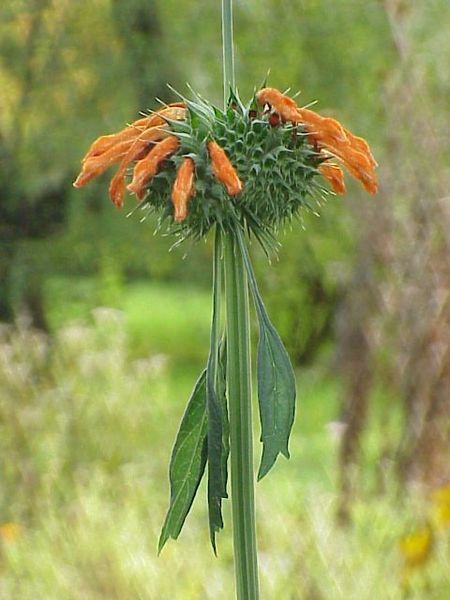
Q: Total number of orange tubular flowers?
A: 11